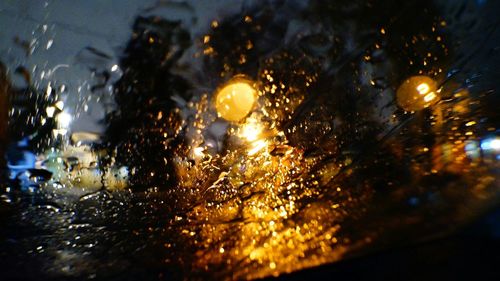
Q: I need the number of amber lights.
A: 2